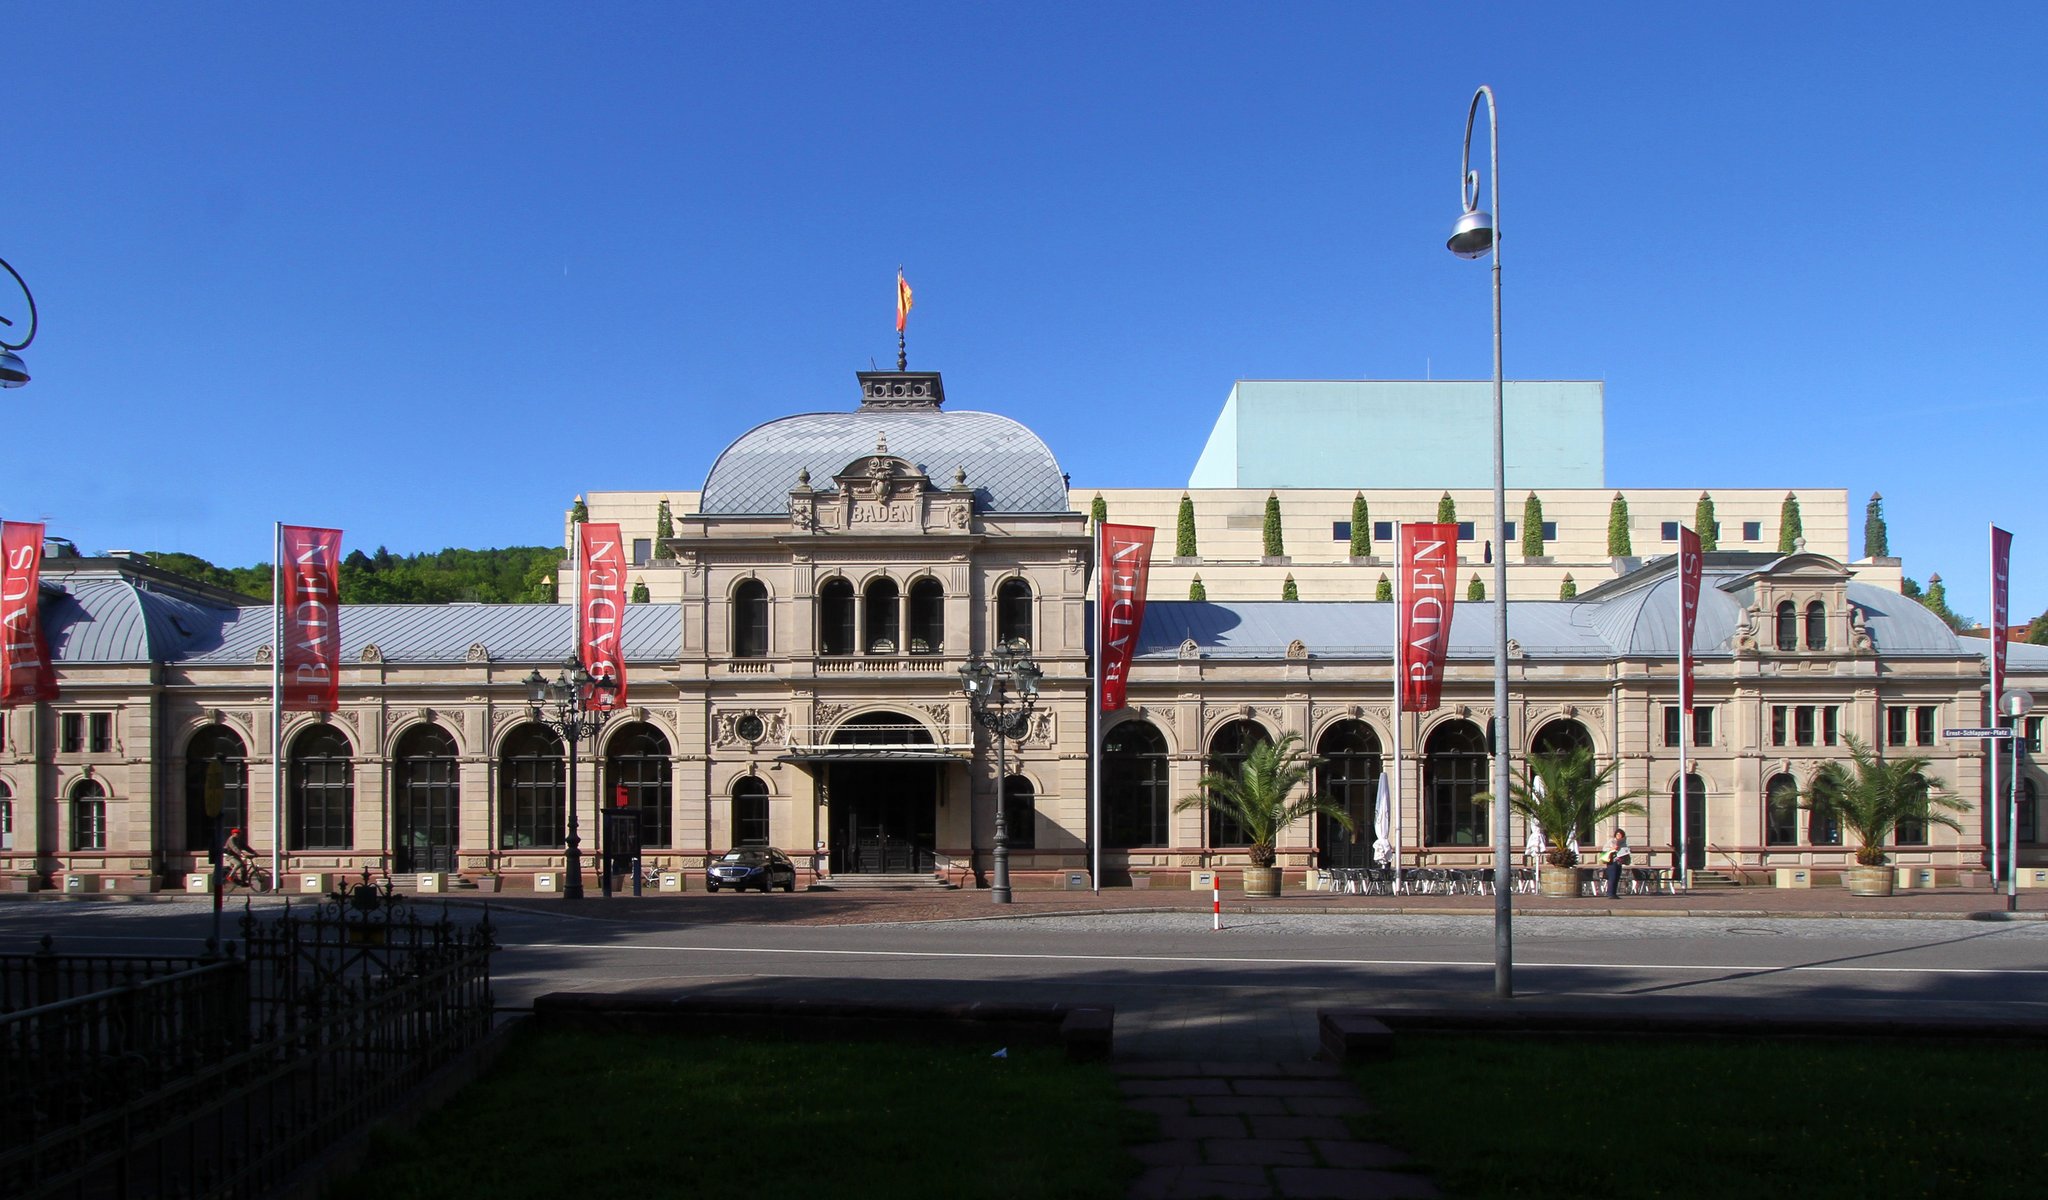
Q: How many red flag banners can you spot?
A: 7